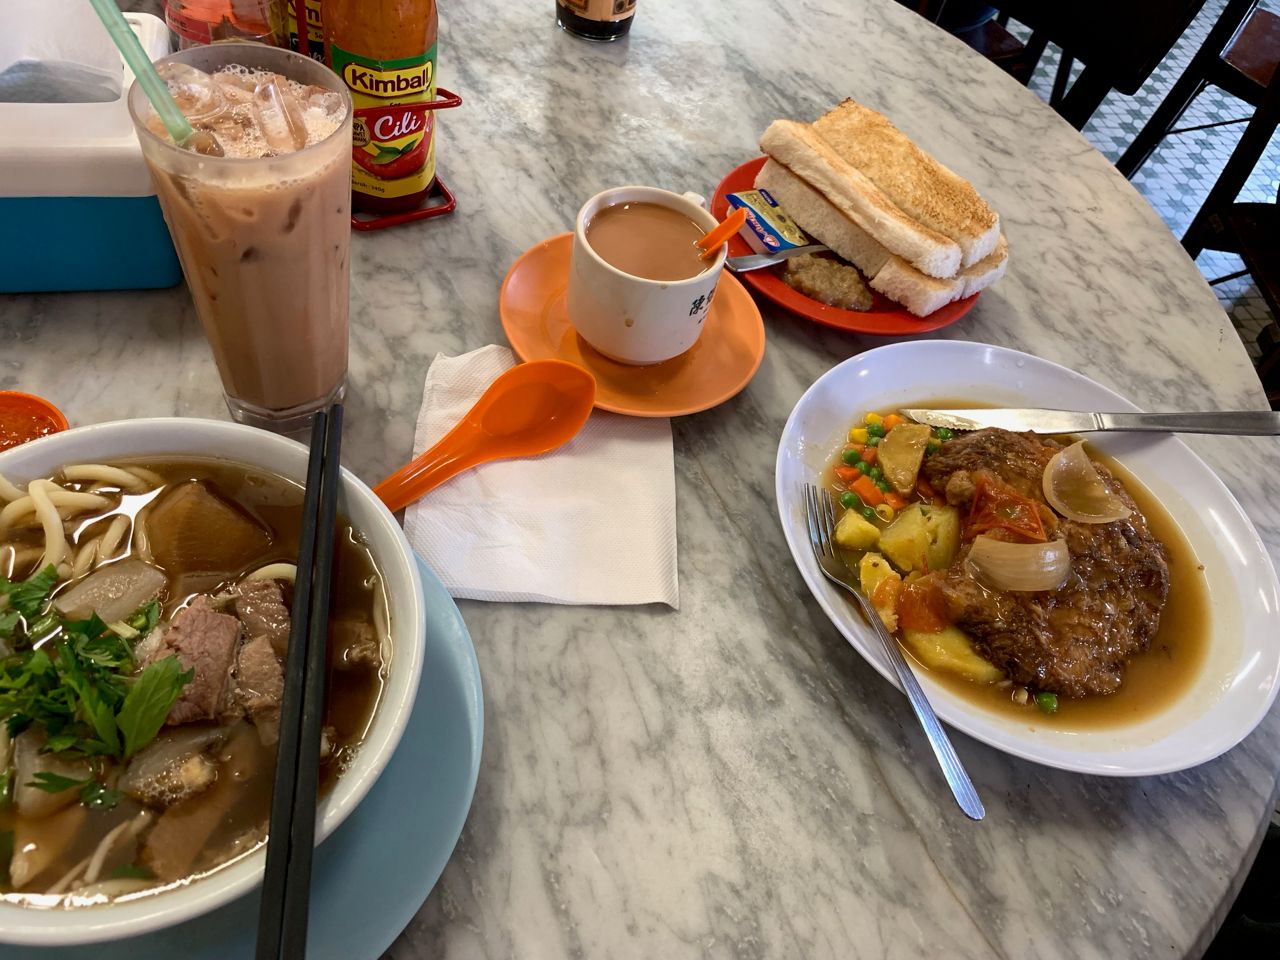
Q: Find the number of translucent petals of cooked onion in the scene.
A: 2